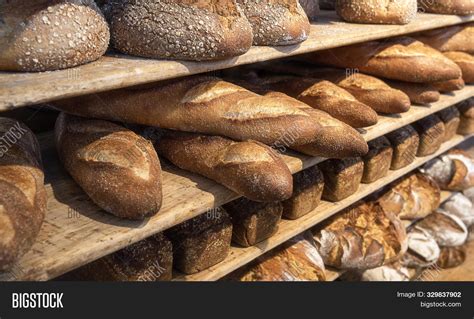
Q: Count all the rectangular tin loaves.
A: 10